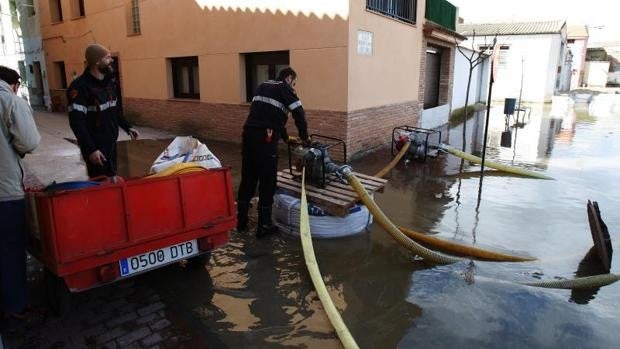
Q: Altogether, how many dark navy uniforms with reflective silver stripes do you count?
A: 2